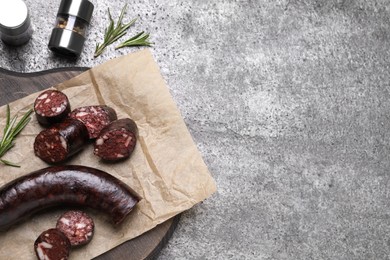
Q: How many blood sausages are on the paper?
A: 7